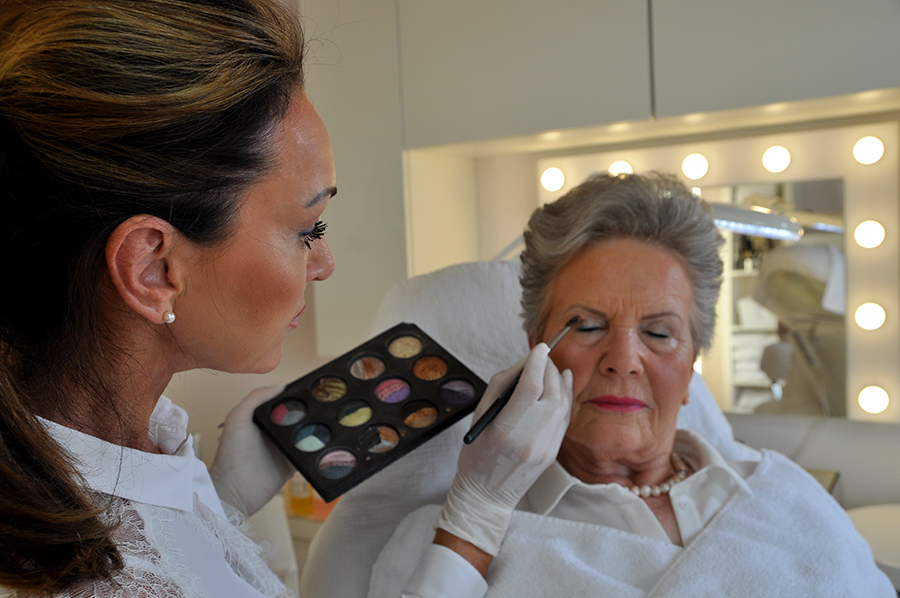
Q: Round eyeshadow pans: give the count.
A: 12